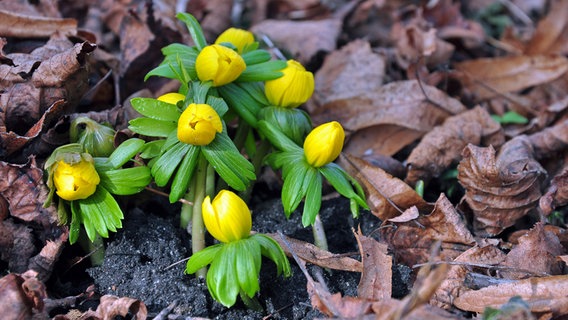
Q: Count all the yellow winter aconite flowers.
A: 8